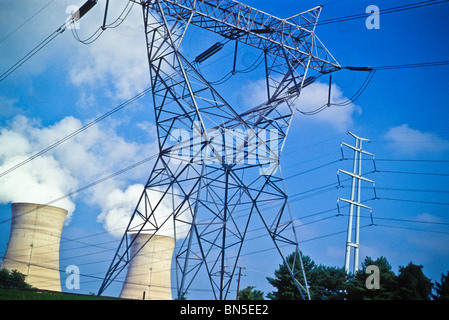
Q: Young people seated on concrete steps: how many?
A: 0